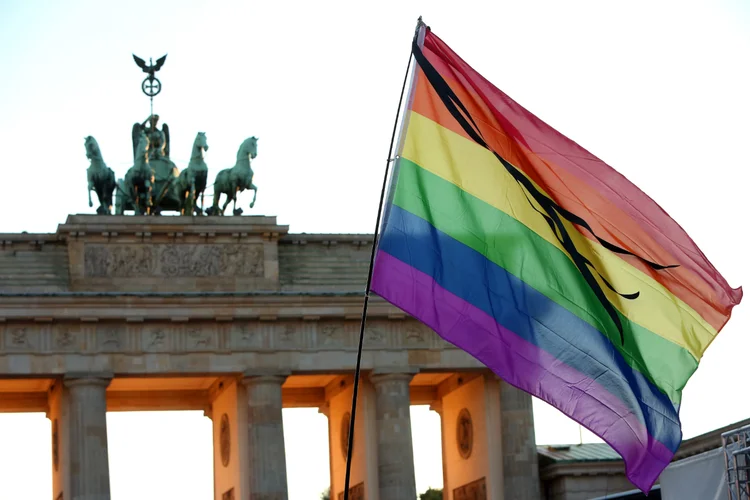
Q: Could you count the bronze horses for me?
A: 4